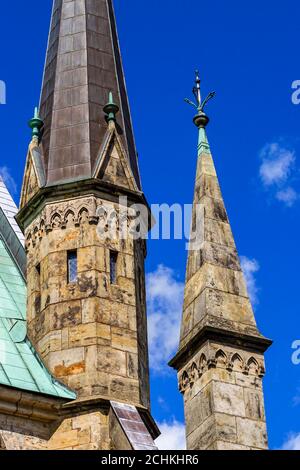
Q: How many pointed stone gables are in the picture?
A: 2